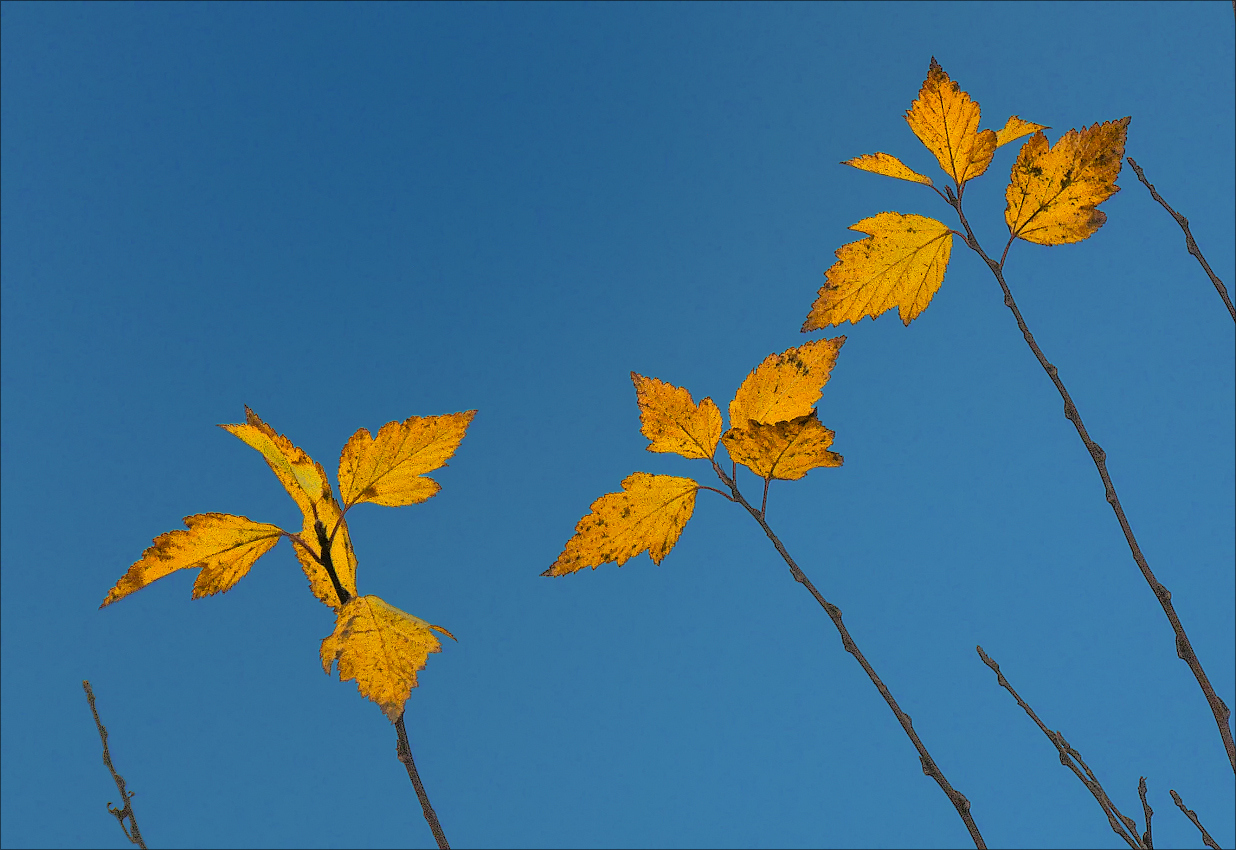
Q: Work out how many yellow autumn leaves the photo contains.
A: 14